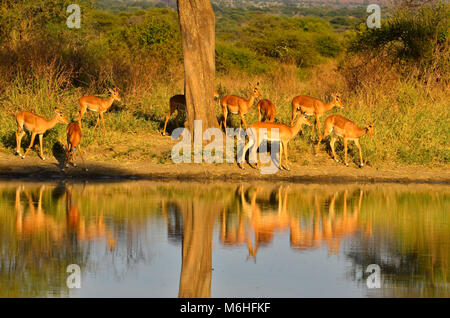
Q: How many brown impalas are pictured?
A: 9